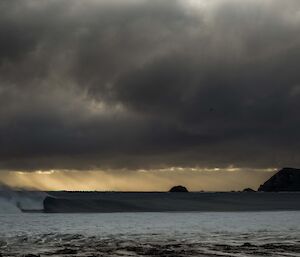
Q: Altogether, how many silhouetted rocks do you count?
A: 3